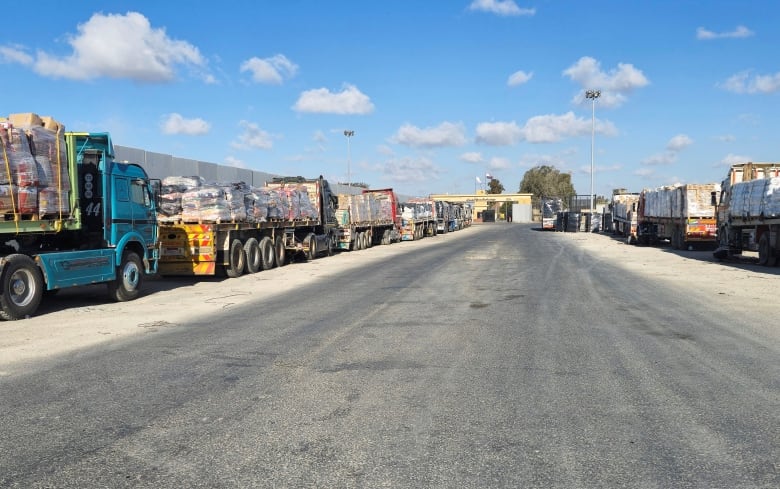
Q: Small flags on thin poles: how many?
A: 2